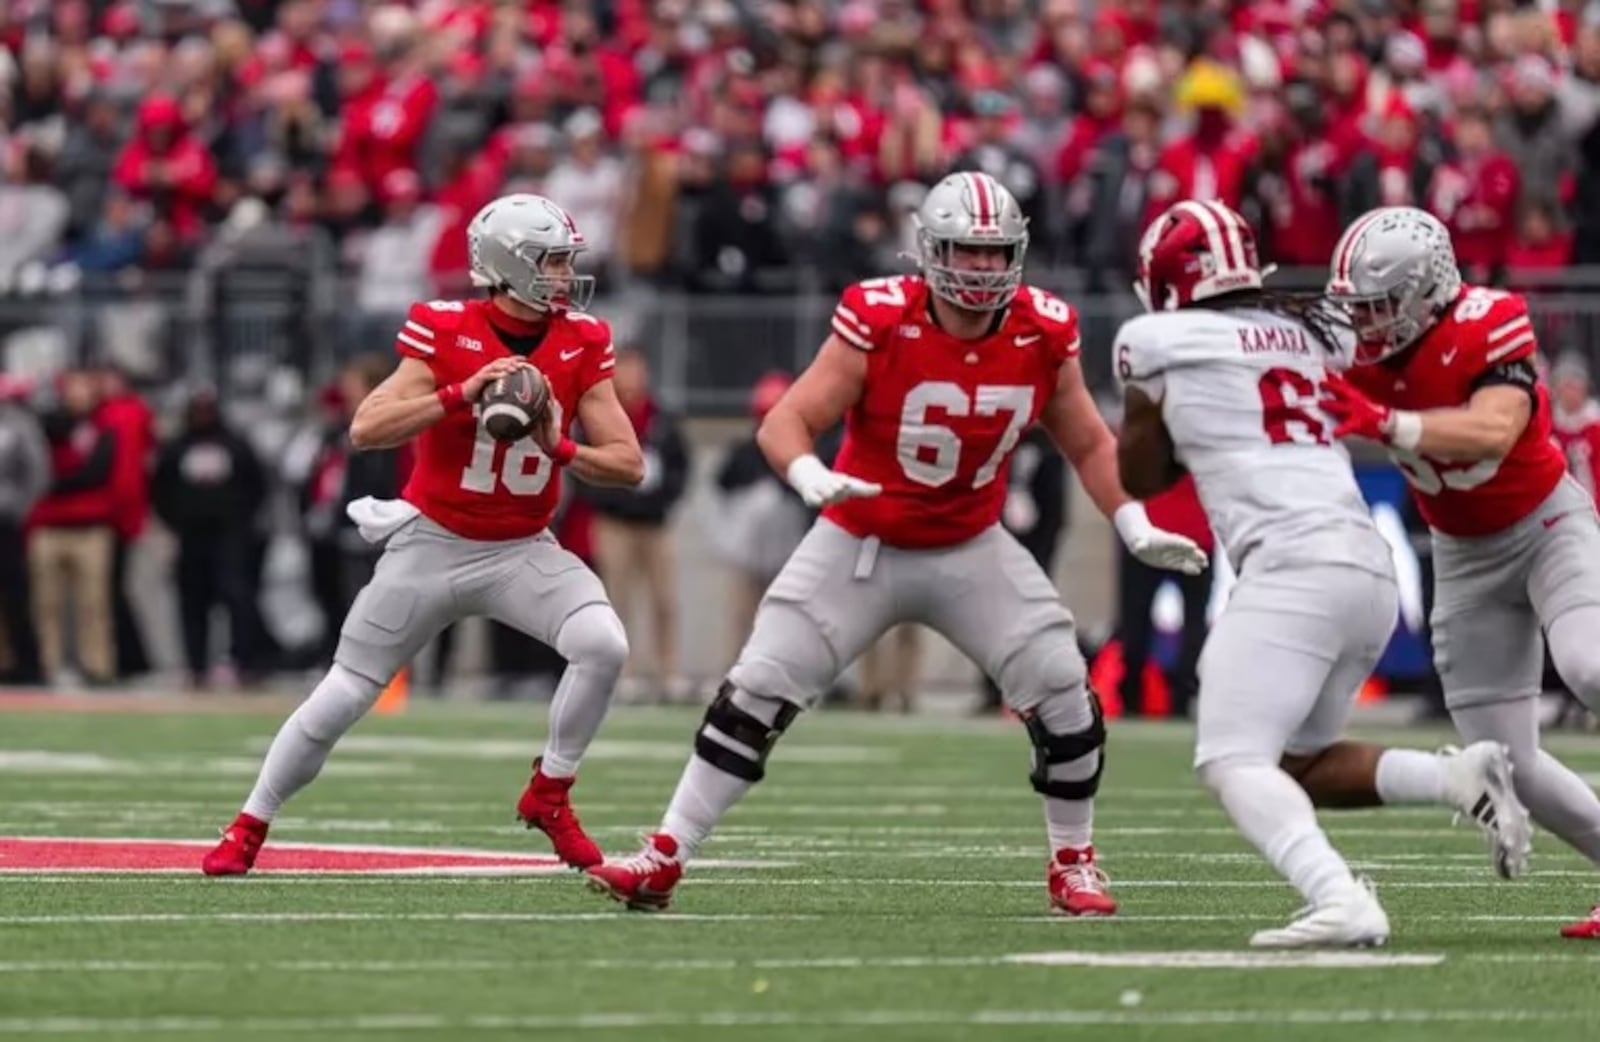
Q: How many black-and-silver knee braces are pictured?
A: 2